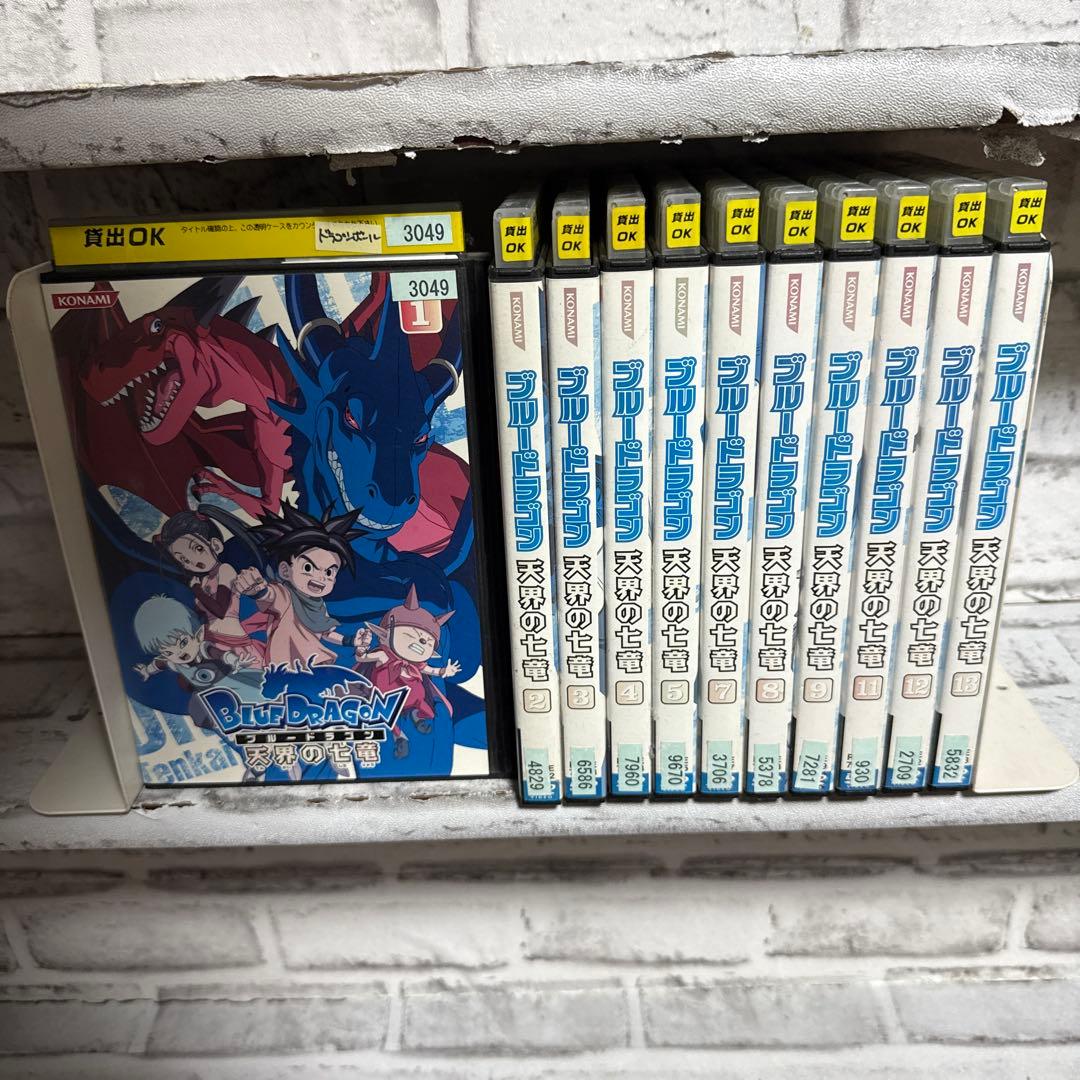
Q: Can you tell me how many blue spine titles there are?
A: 10